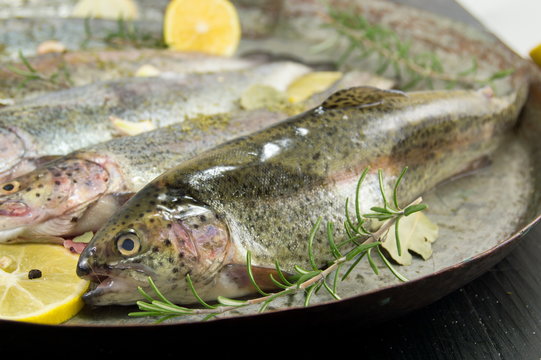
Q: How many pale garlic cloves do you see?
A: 3